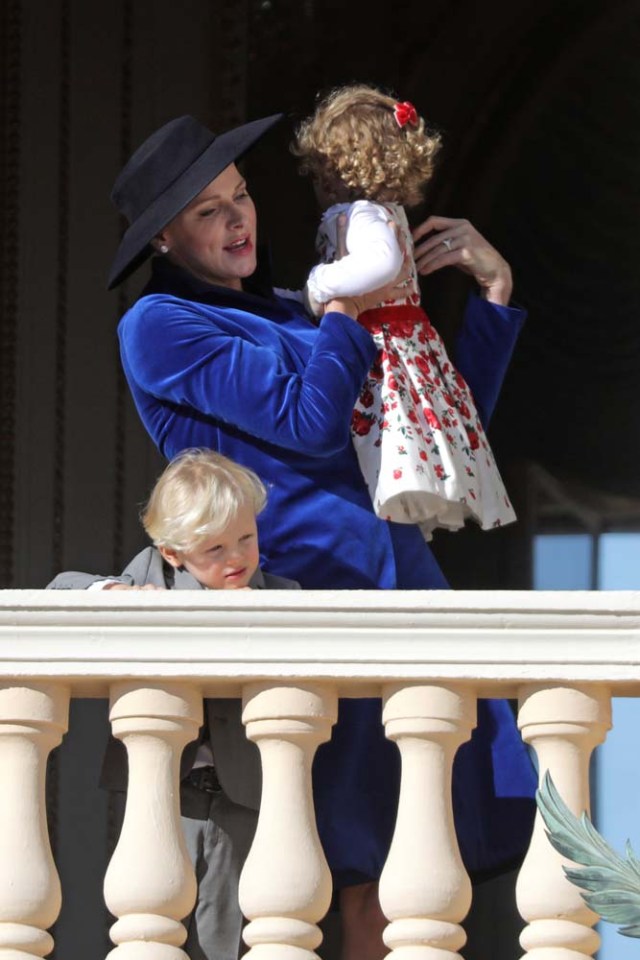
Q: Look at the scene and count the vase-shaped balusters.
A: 5